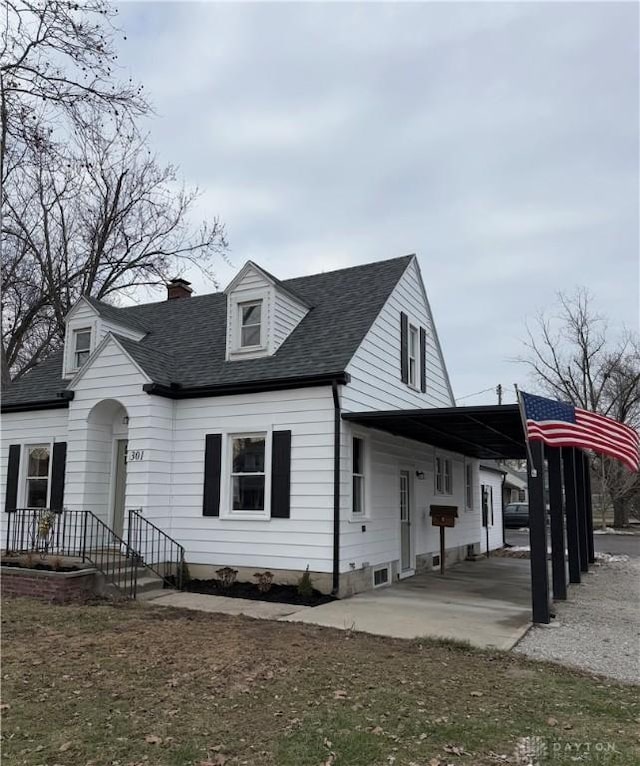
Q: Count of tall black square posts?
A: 5